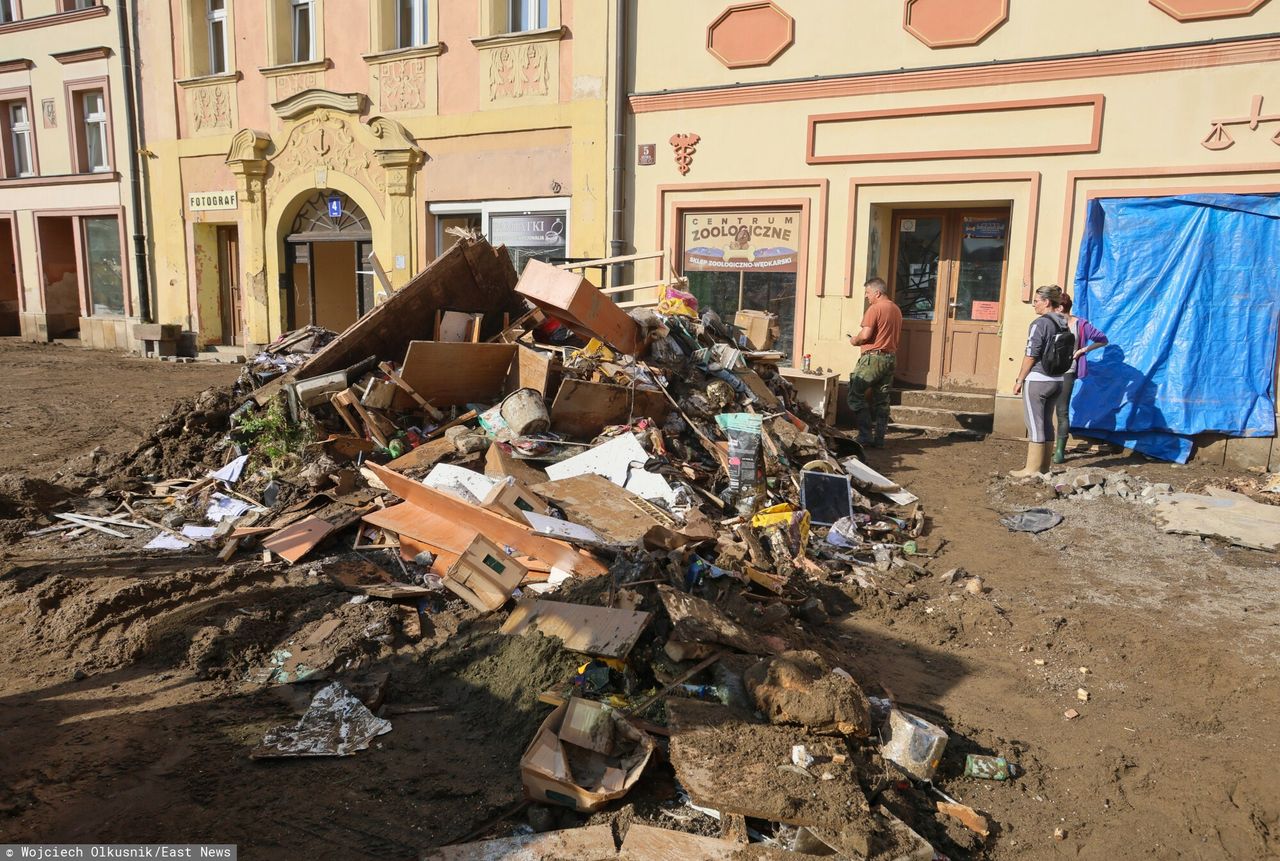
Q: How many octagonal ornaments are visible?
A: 3